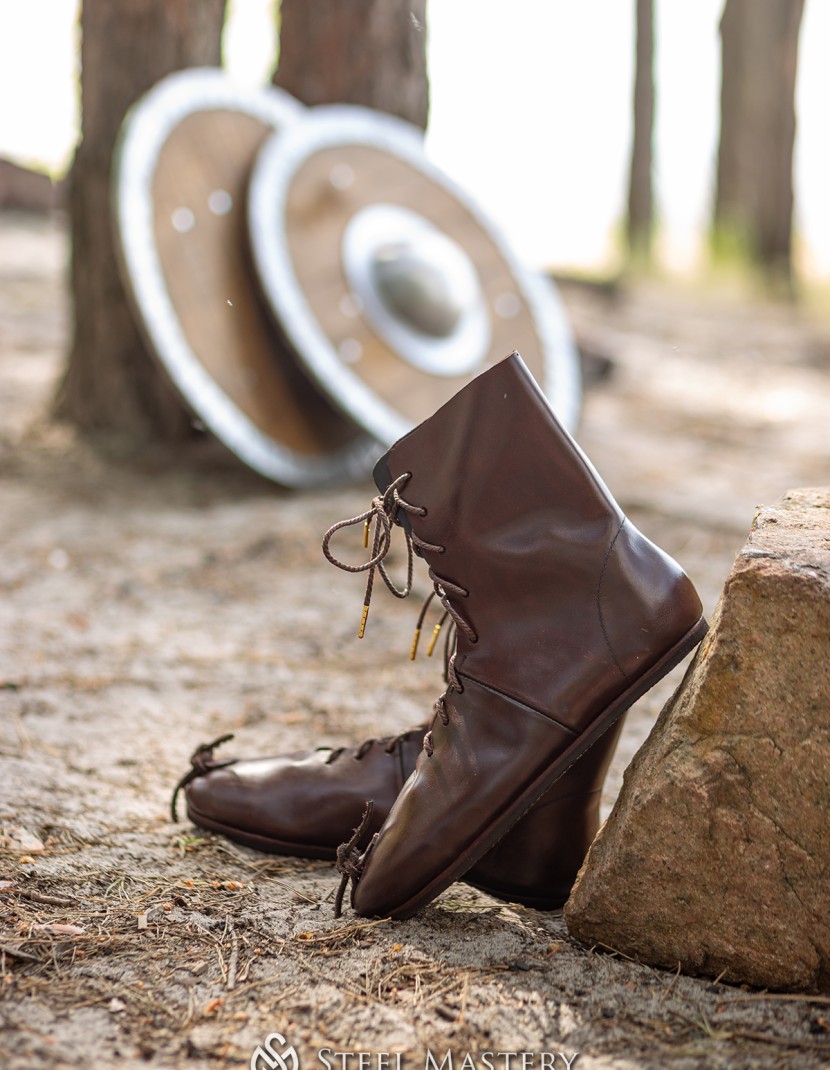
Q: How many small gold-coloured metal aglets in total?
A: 4